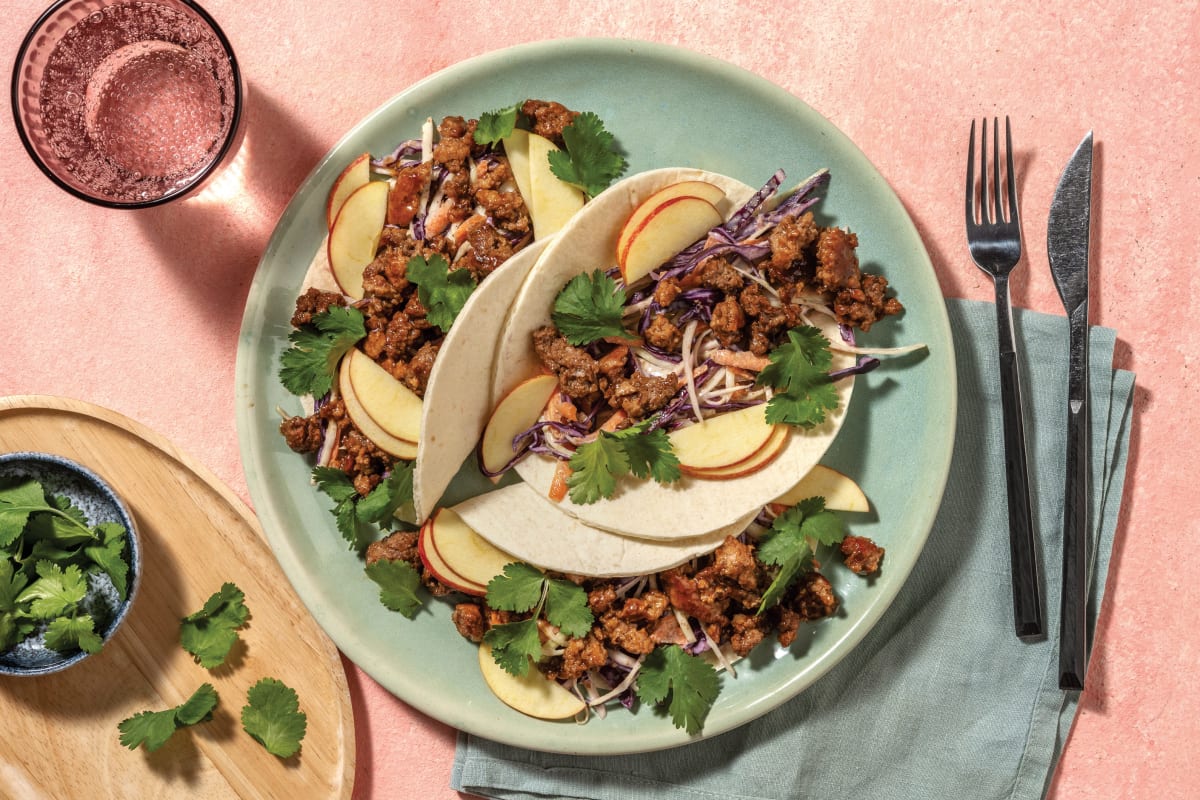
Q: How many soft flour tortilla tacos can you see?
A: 3